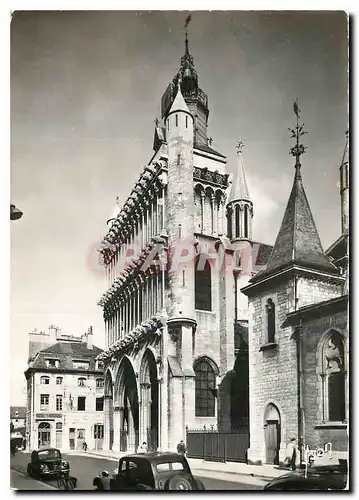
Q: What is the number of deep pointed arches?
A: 3